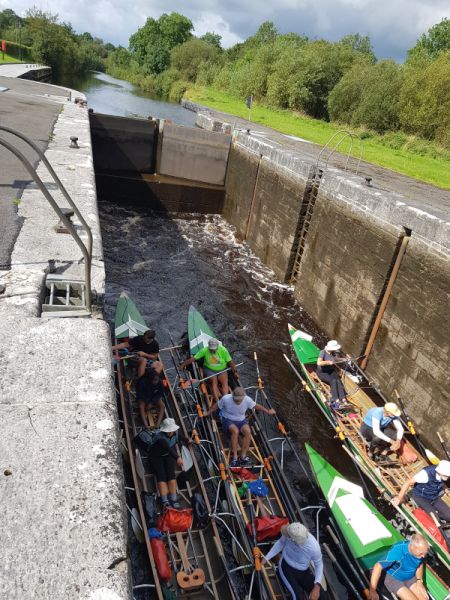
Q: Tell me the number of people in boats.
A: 10